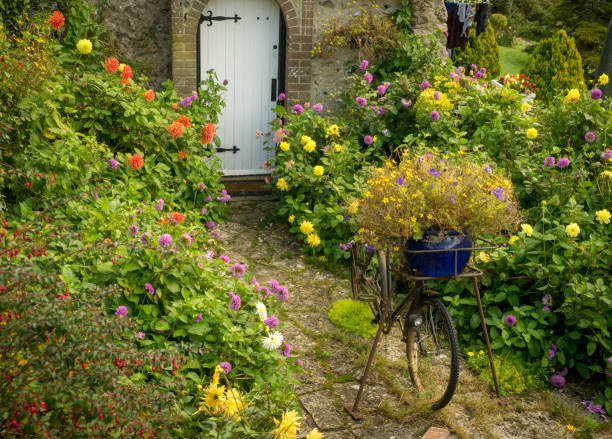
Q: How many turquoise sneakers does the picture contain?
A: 0